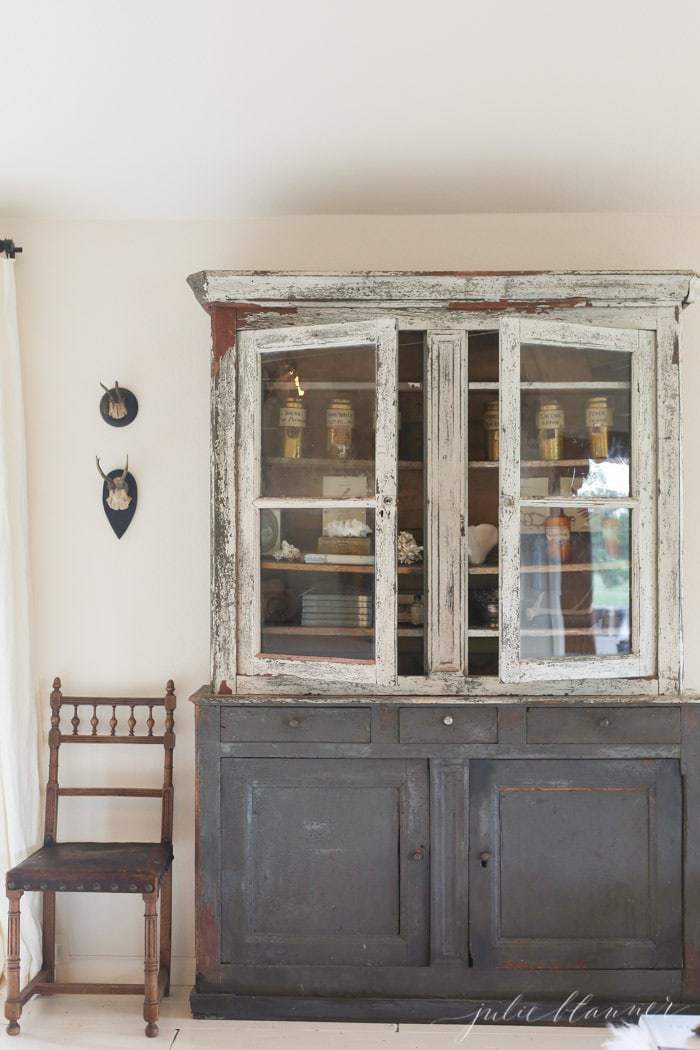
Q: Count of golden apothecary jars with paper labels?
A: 5